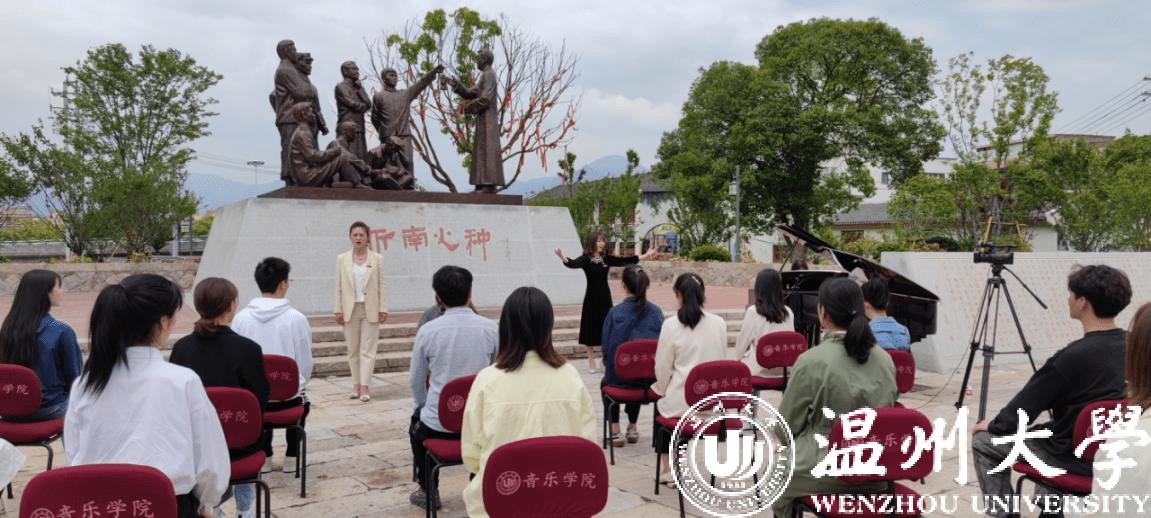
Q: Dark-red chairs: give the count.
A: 12